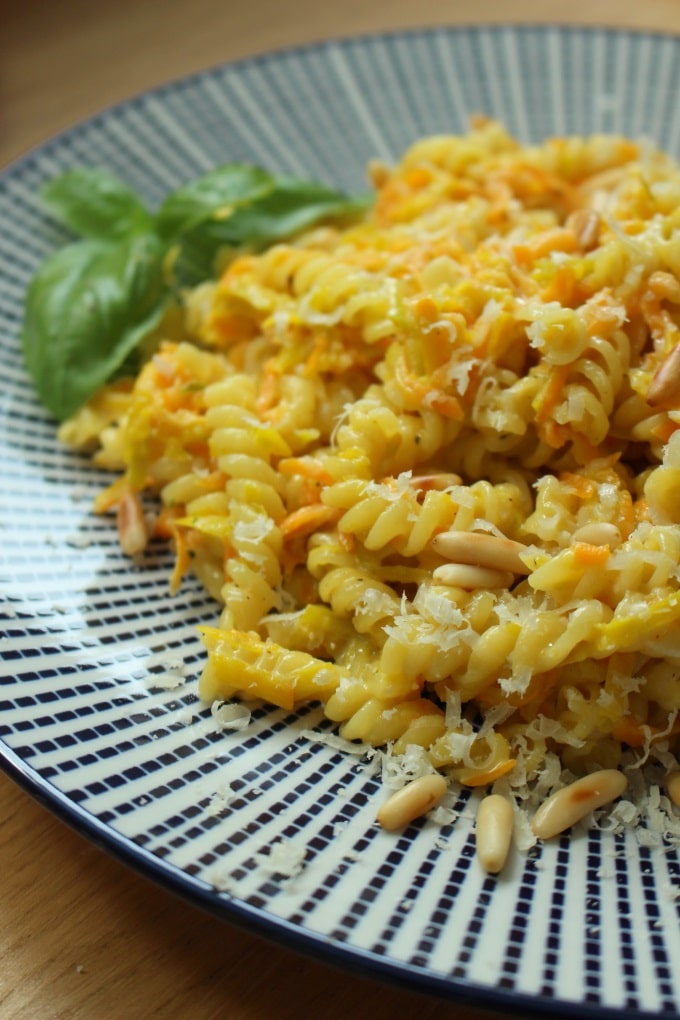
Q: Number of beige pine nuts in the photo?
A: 11